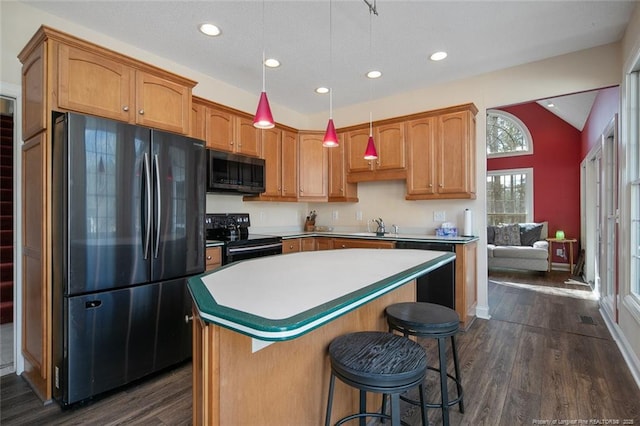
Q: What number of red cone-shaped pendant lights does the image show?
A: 3